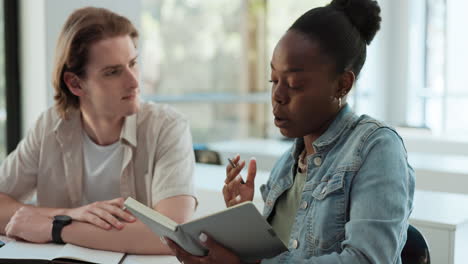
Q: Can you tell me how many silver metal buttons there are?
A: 4